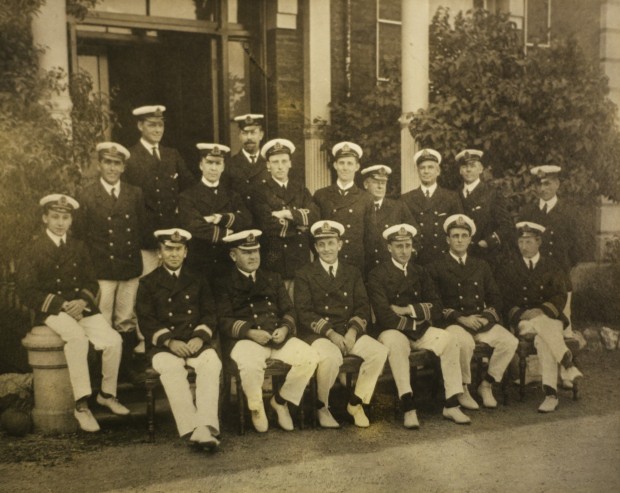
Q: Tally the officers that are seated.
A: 7